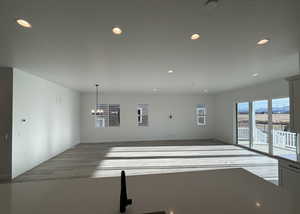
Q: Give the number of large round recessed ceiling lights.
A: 4